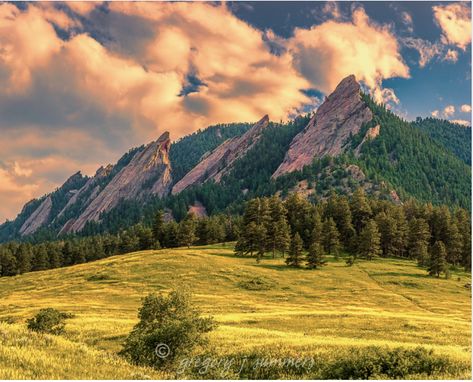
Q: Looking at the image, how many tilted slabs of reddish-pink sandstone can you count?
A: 5